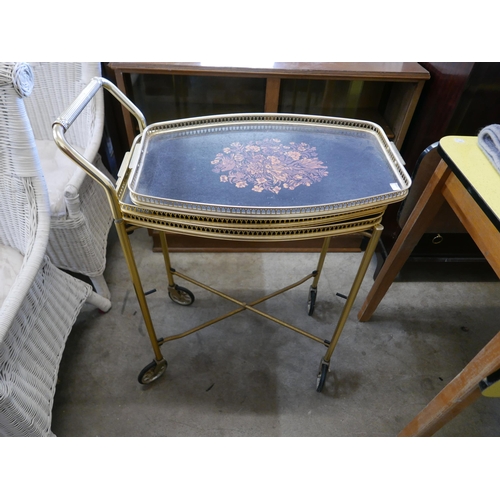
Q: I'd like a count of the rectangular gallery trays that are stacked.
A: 3